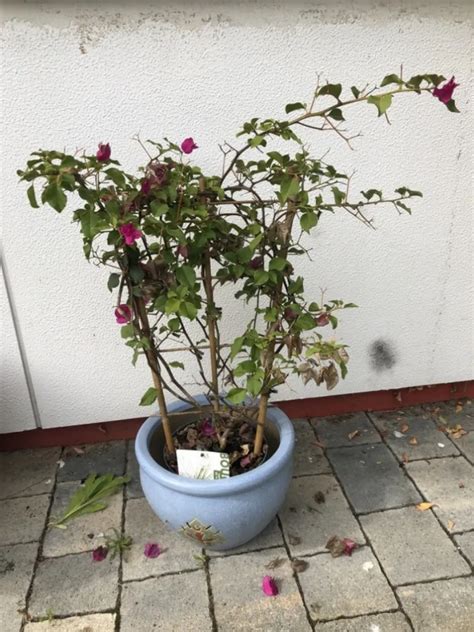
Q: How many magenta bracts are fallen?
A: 4